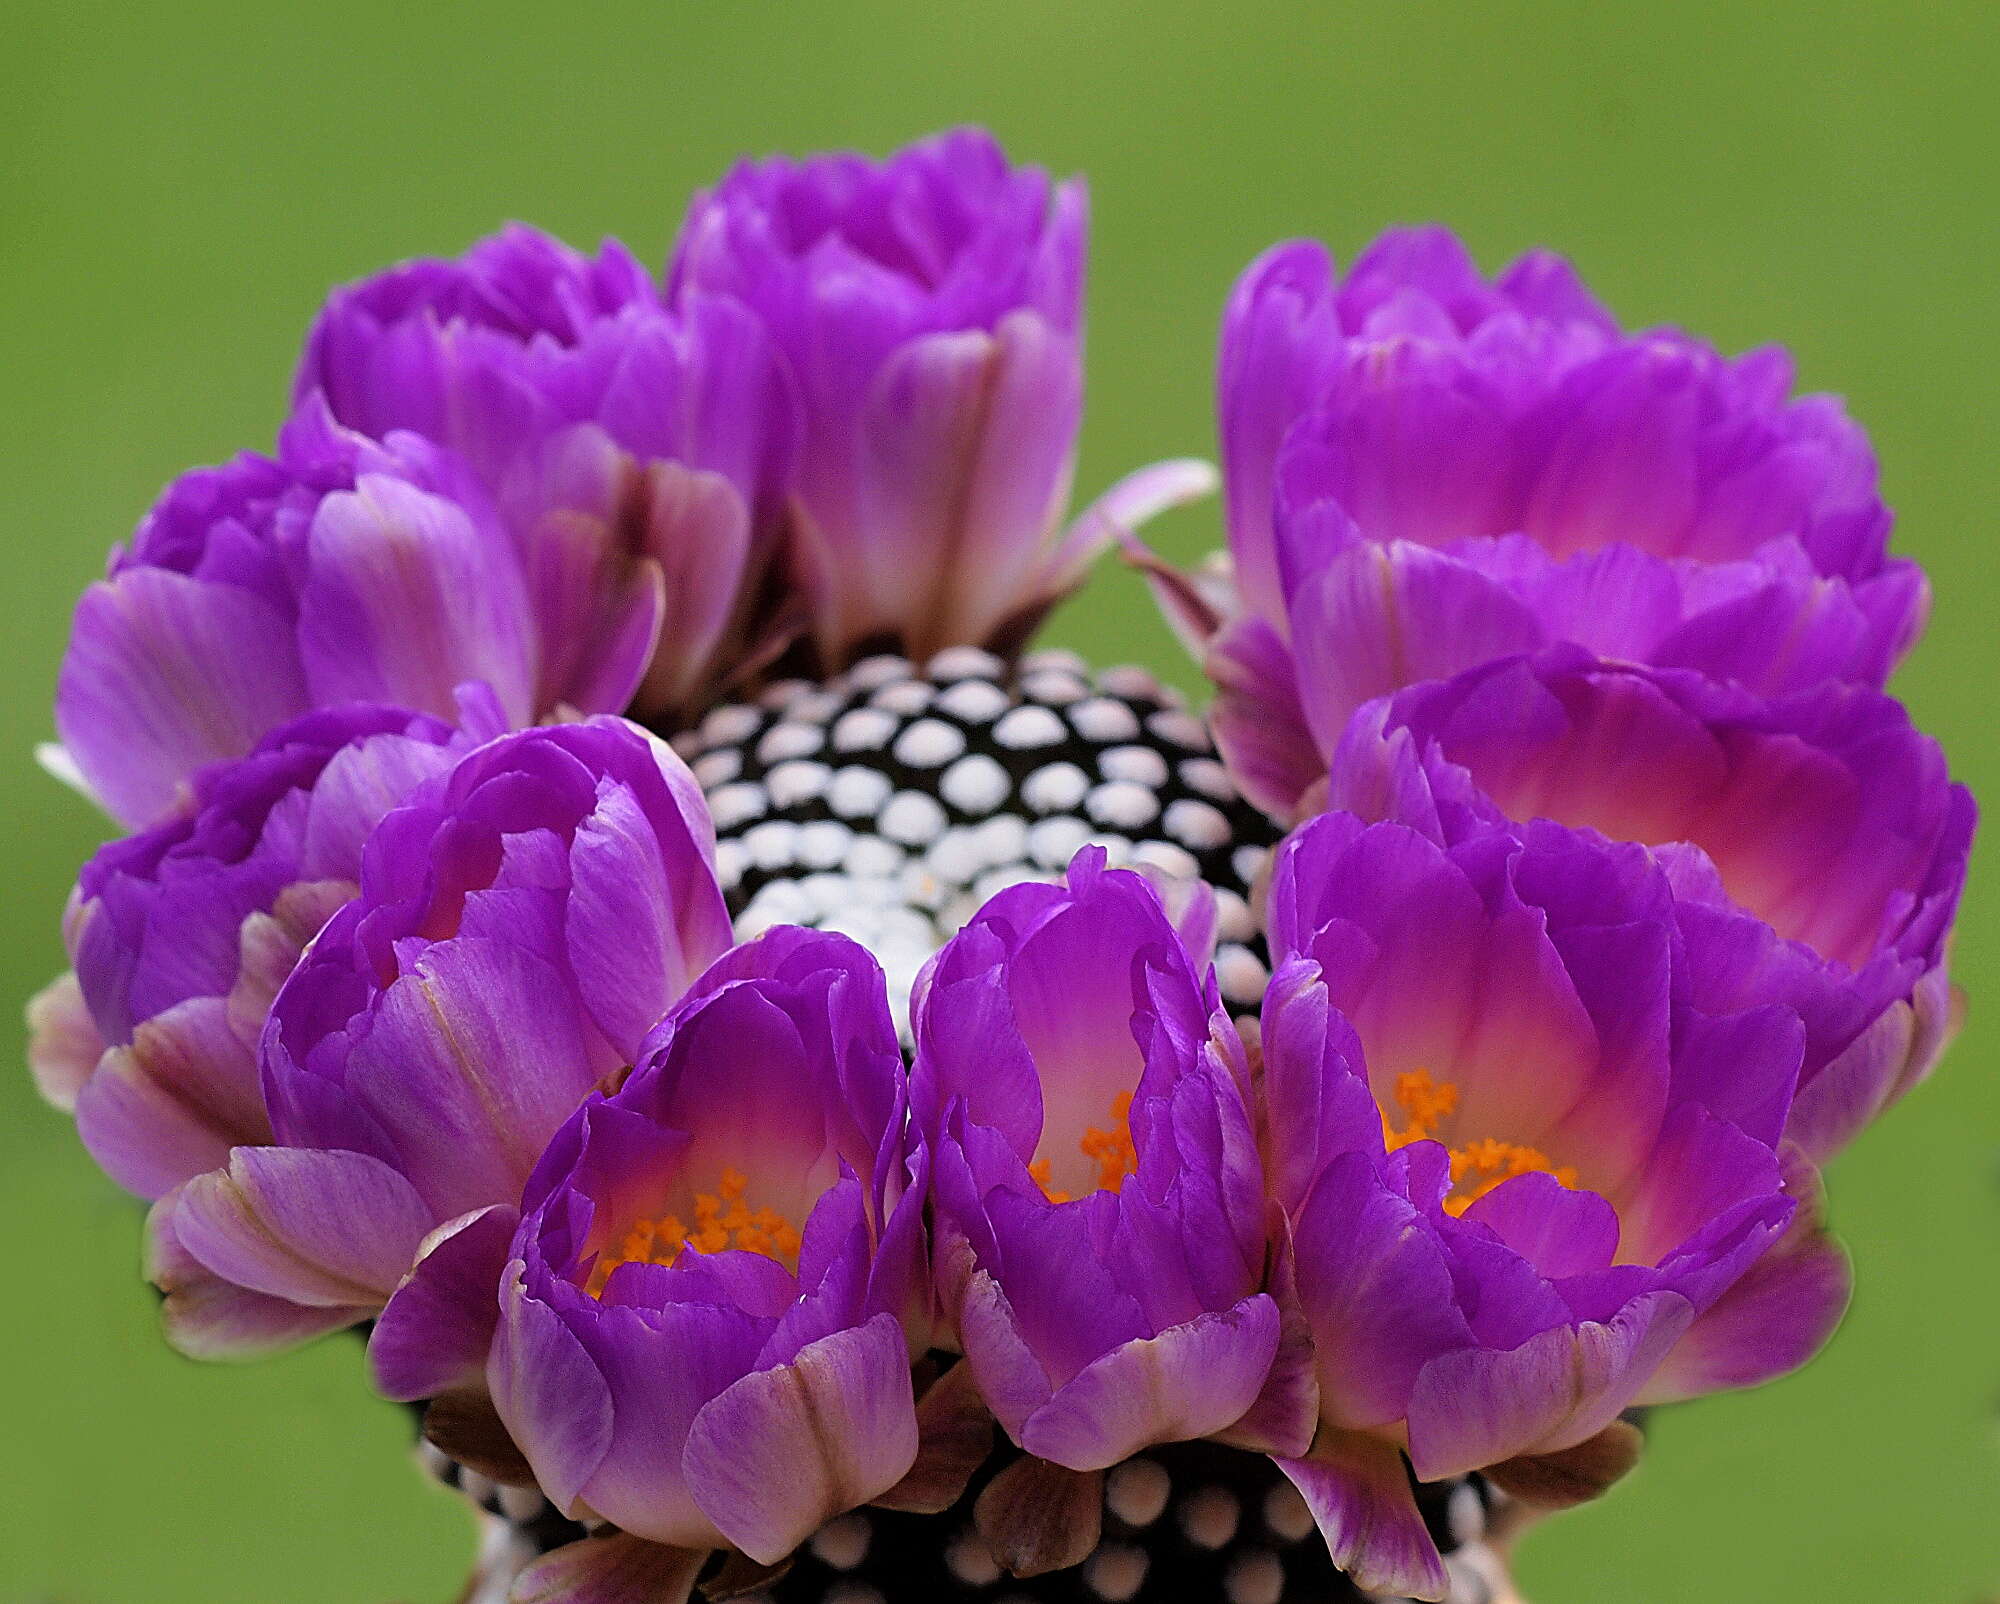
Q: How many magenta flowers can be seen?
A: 11